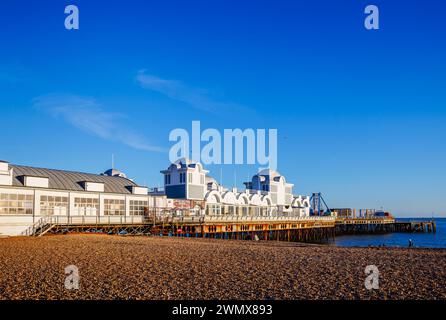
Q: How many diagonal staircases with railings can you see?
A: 1